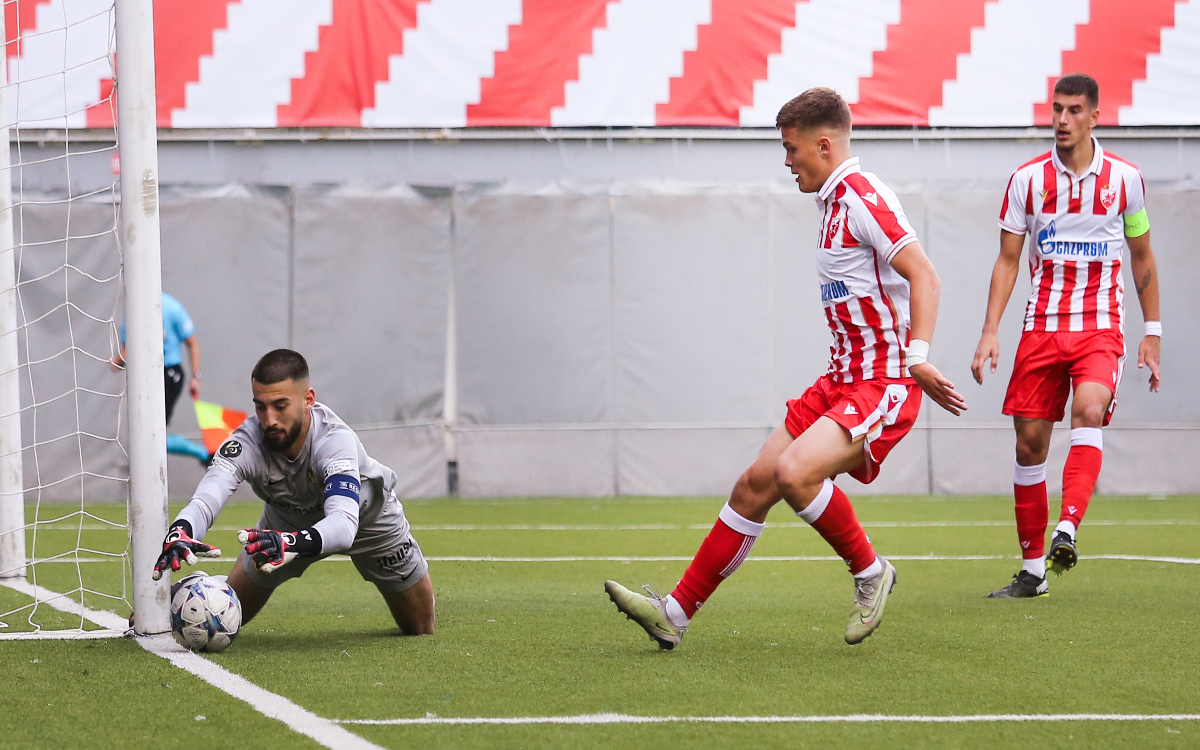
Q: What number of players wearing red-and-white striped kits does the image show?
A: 2